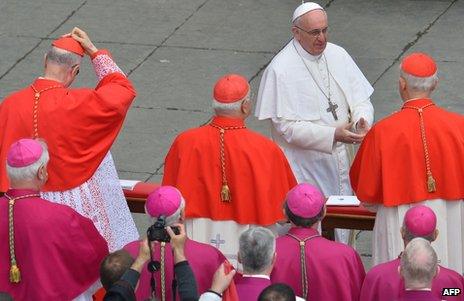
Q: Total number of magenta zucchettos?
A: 4